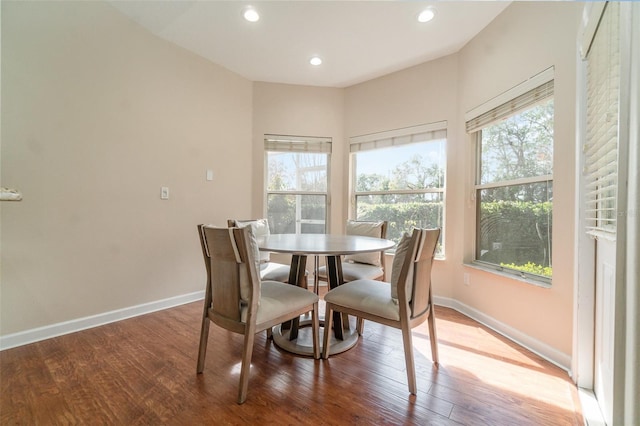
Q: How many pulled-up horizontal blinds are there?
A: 3